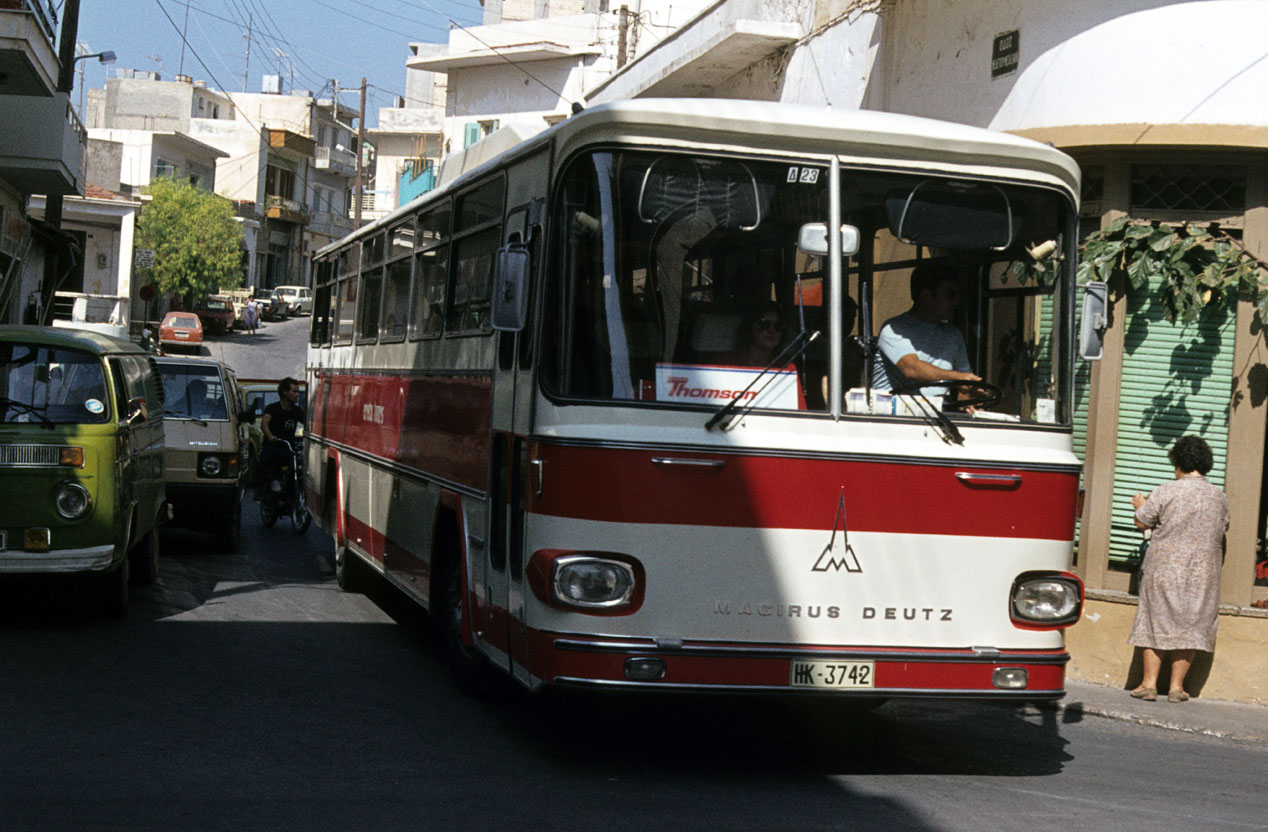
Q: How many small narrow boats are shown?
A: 0